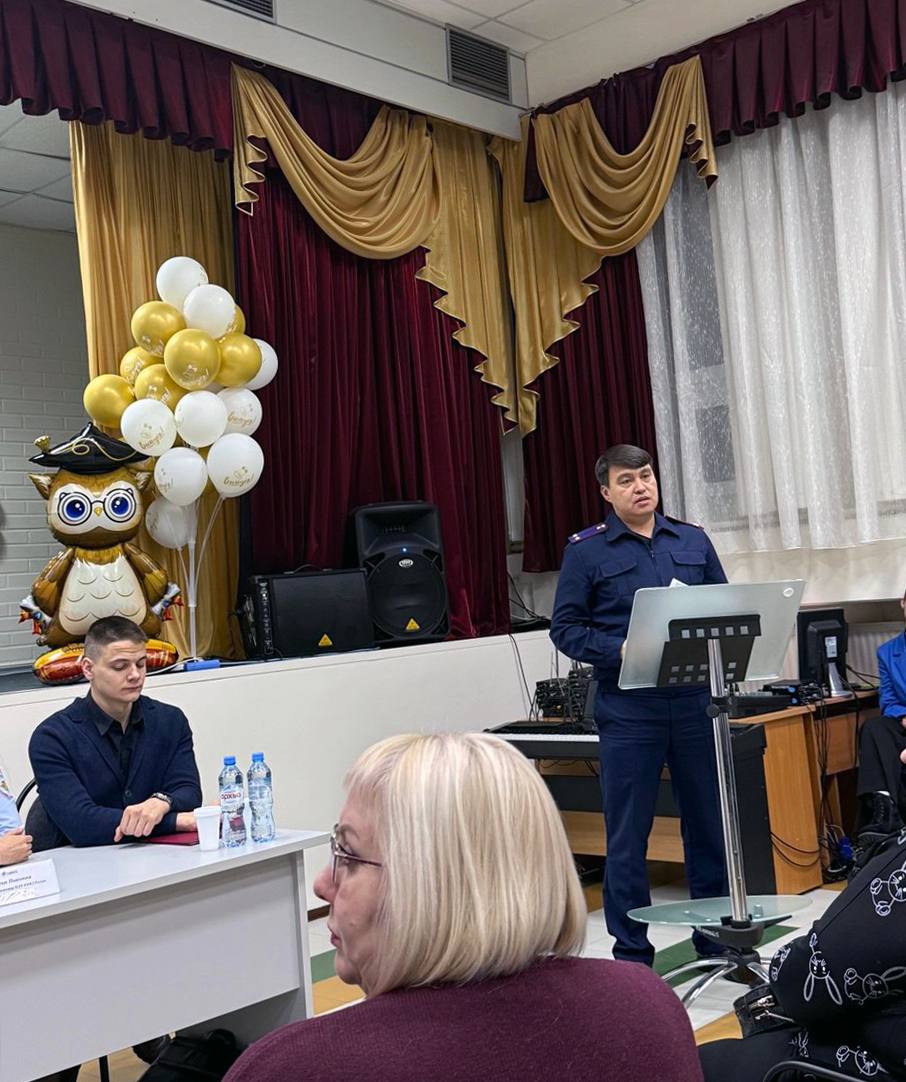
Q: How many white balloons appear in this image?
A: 9